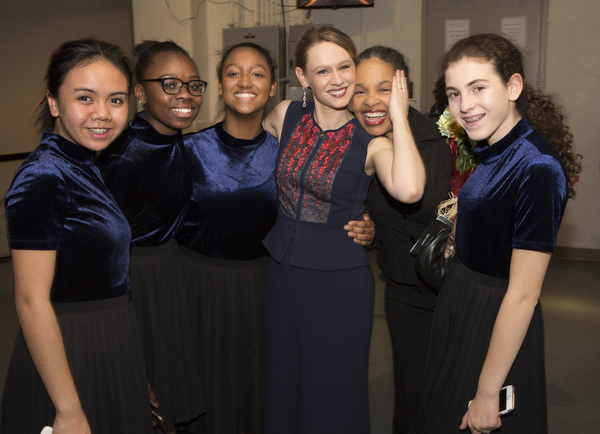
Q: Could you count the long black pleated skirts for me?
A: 4